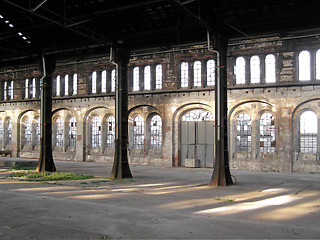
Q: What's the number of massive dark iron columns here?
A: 3